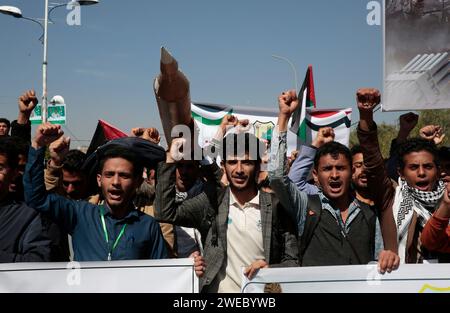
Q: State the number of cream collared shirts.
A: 1